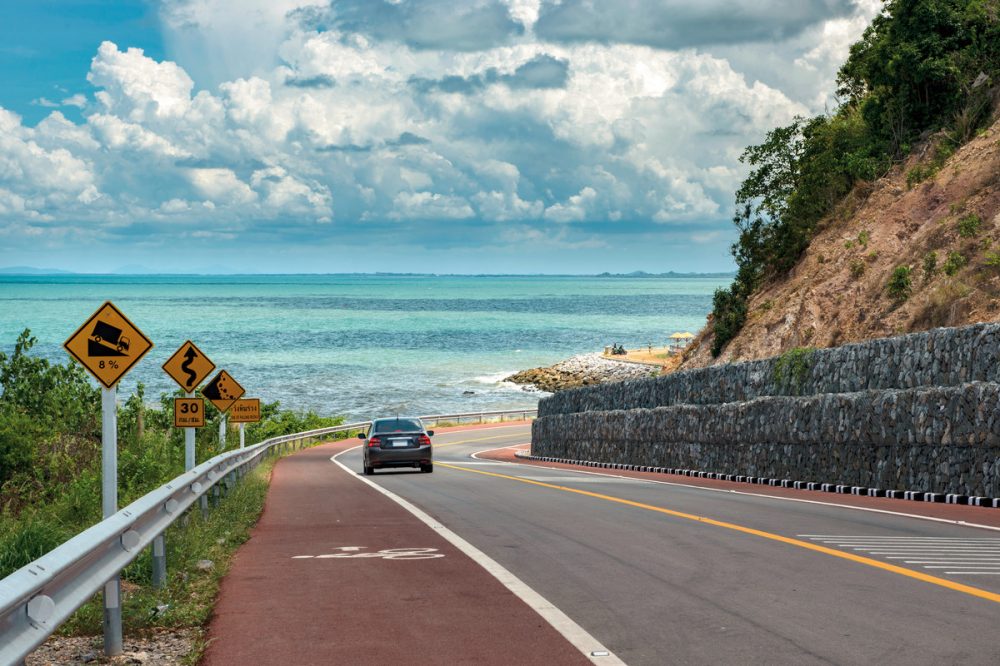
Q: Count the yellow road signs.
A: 5